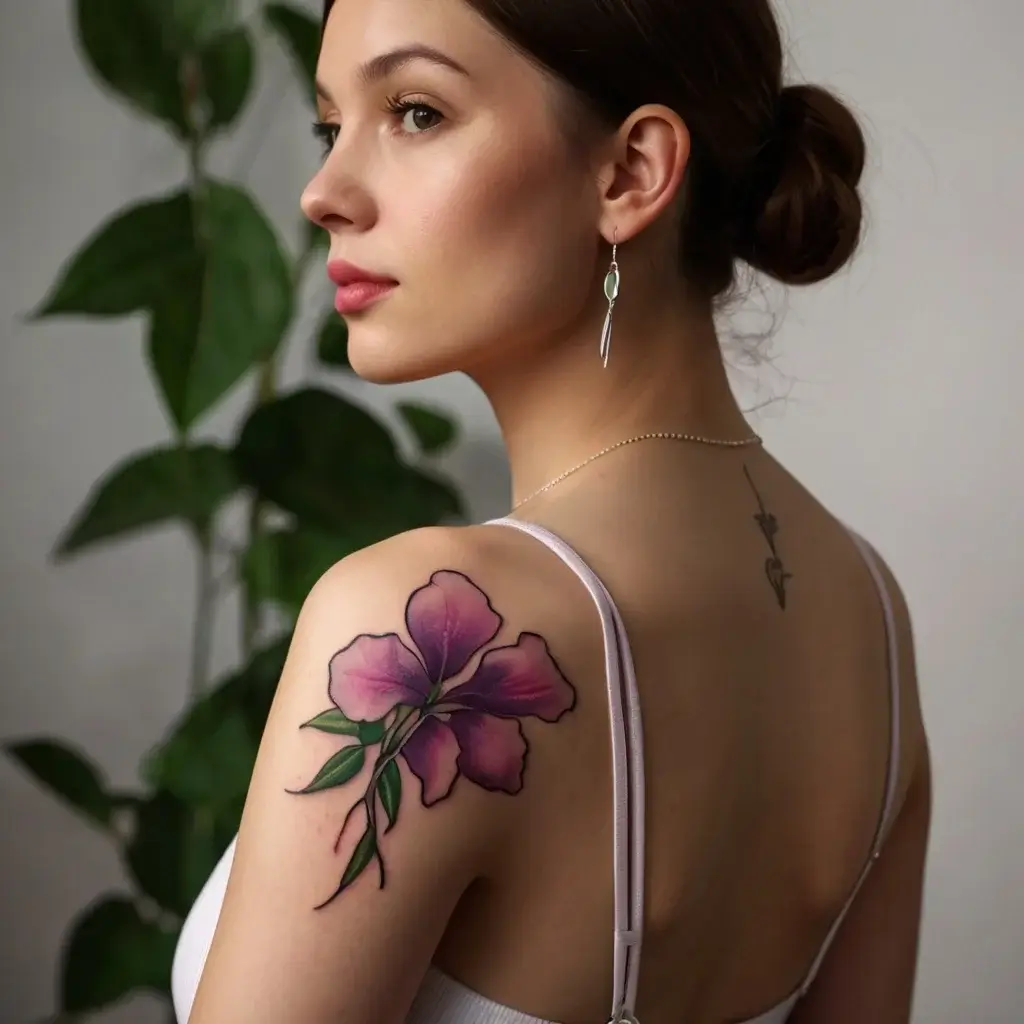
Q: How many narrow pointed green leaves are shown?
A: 4